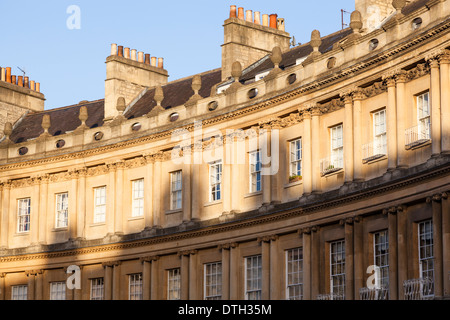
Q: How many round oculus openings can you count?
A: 11